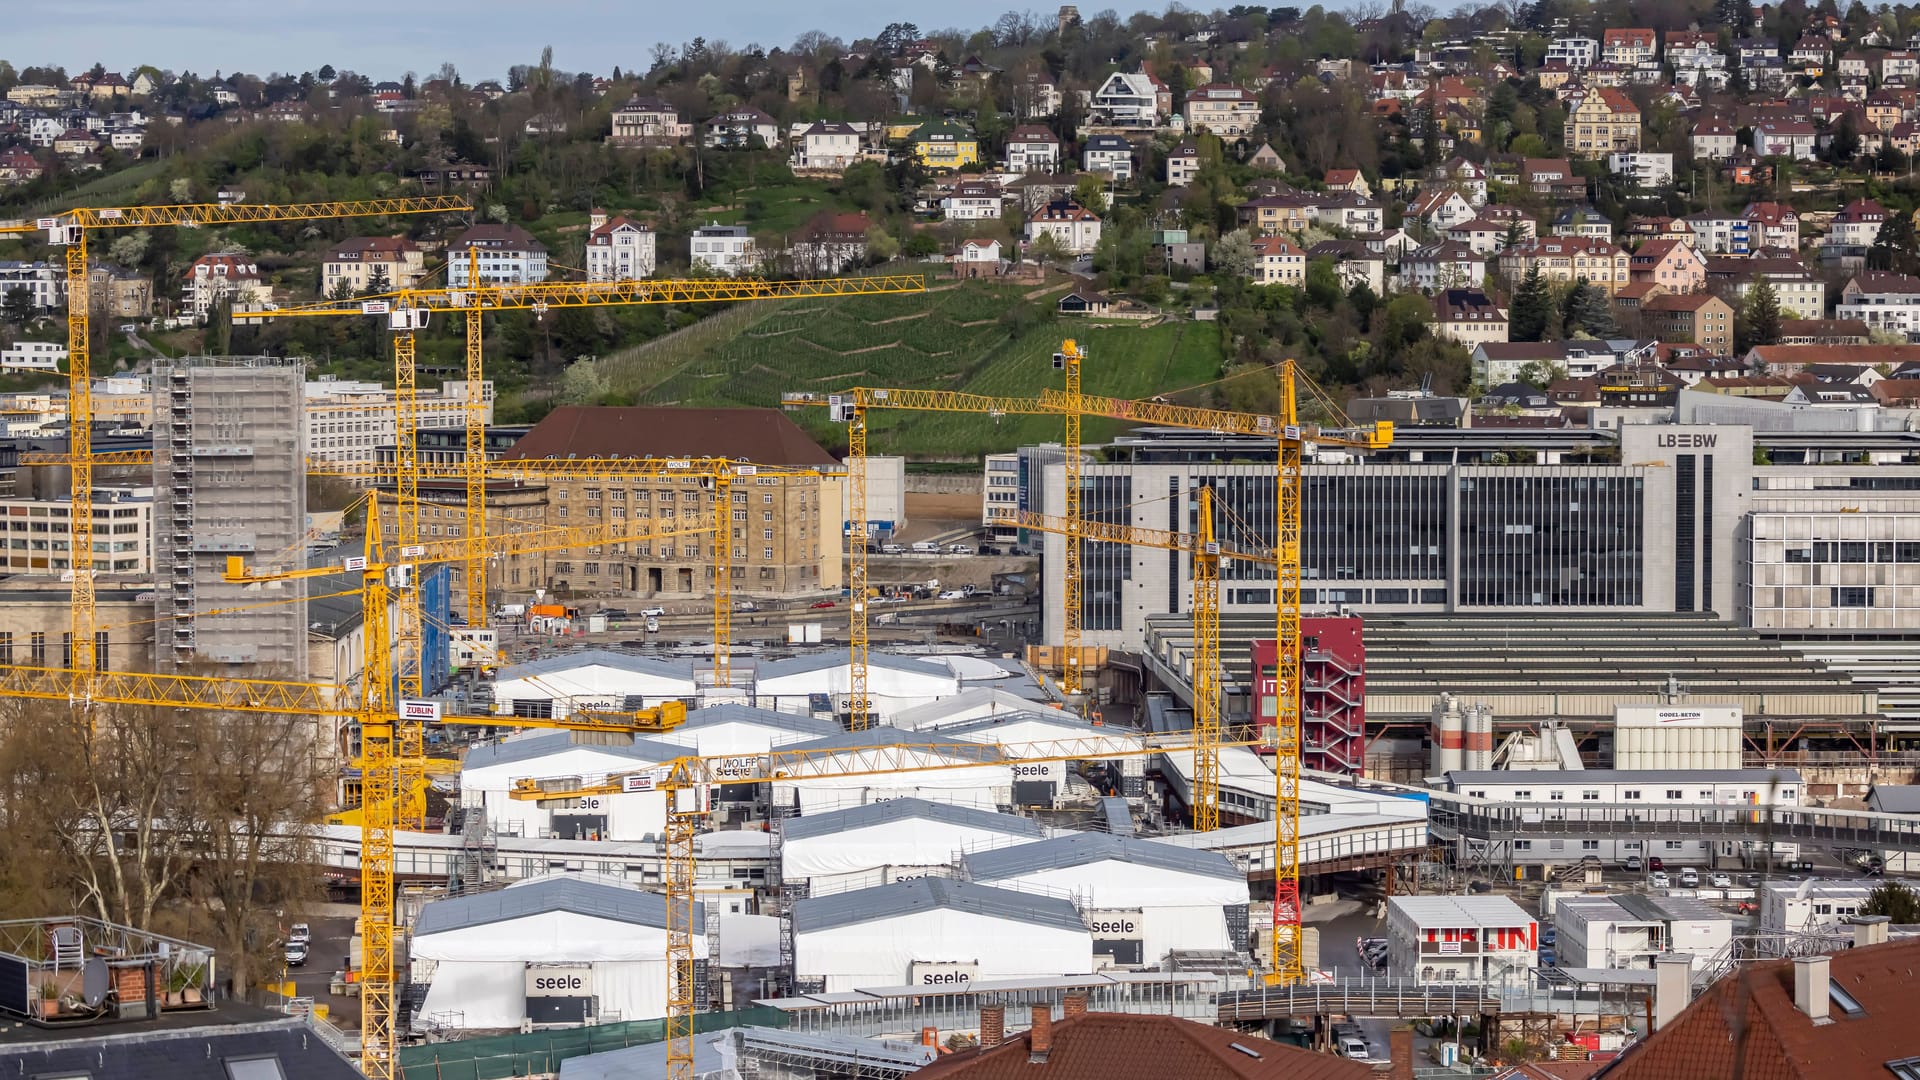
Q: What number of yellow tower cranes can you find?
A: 11